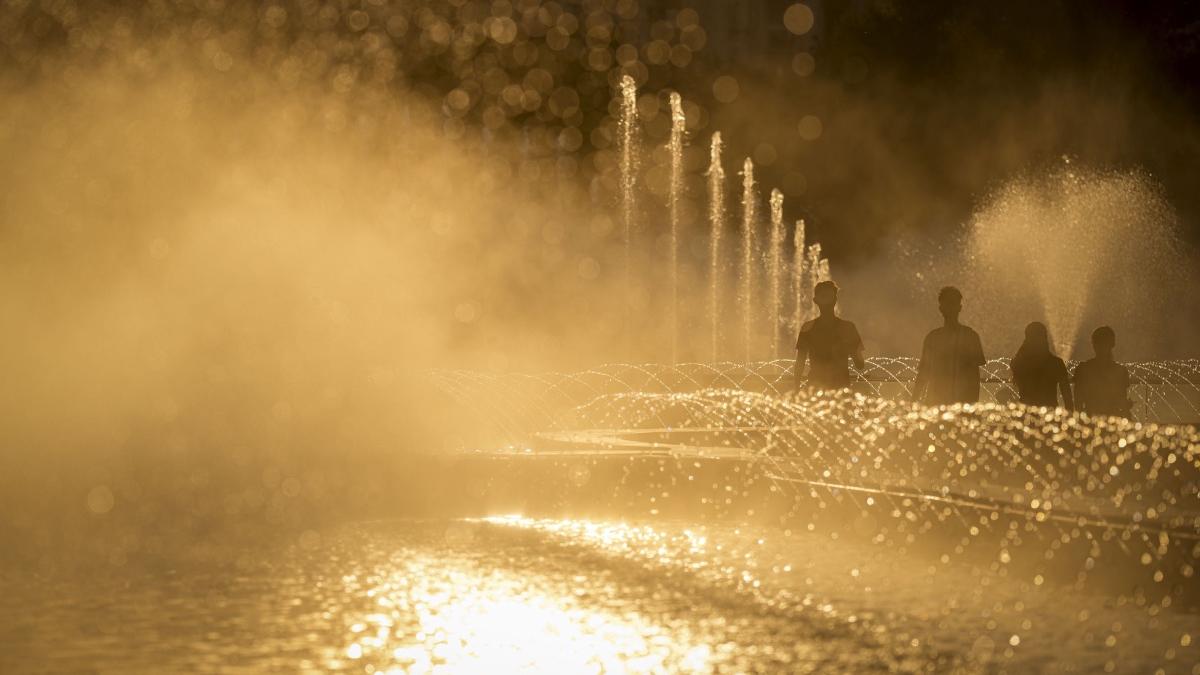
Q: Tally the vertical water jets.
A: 8